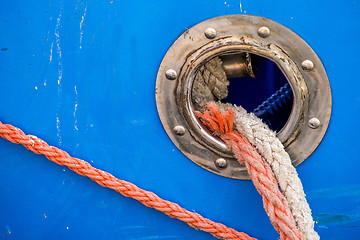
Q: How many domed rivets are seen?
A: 7